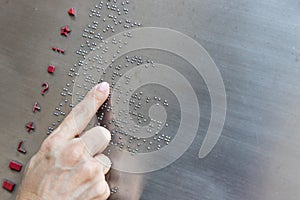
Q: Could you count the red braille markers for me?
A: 10